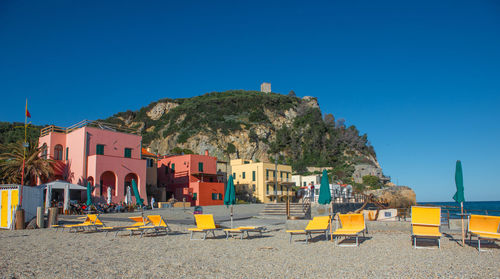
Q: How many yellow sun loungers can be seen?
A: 10